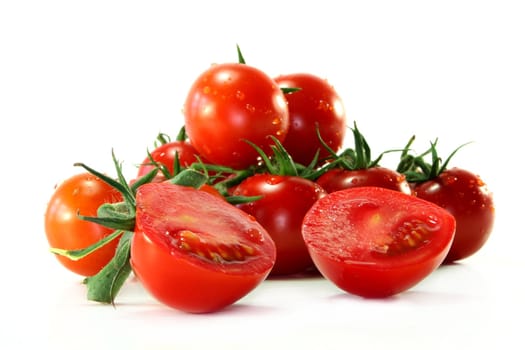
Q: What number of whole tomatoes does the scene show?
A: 7